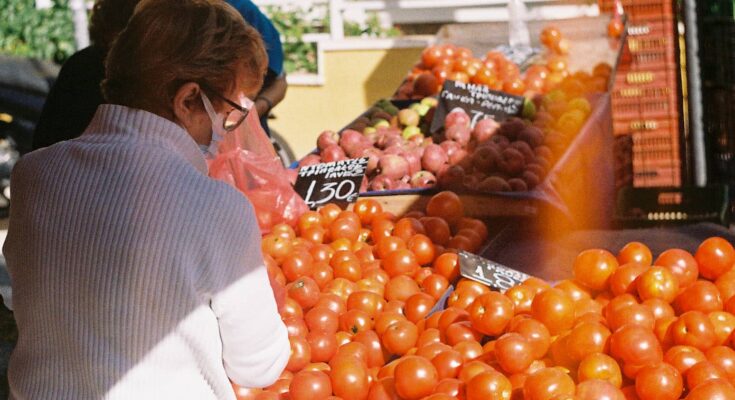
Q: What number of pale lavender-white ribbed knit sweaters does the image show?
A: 1